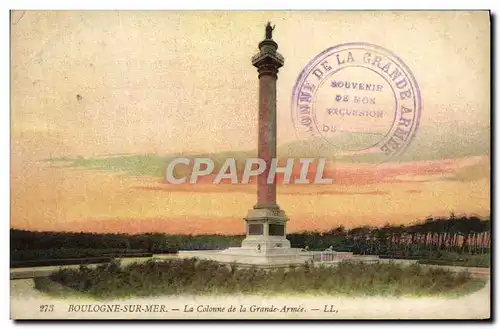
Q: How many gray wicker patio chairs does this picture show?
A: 0